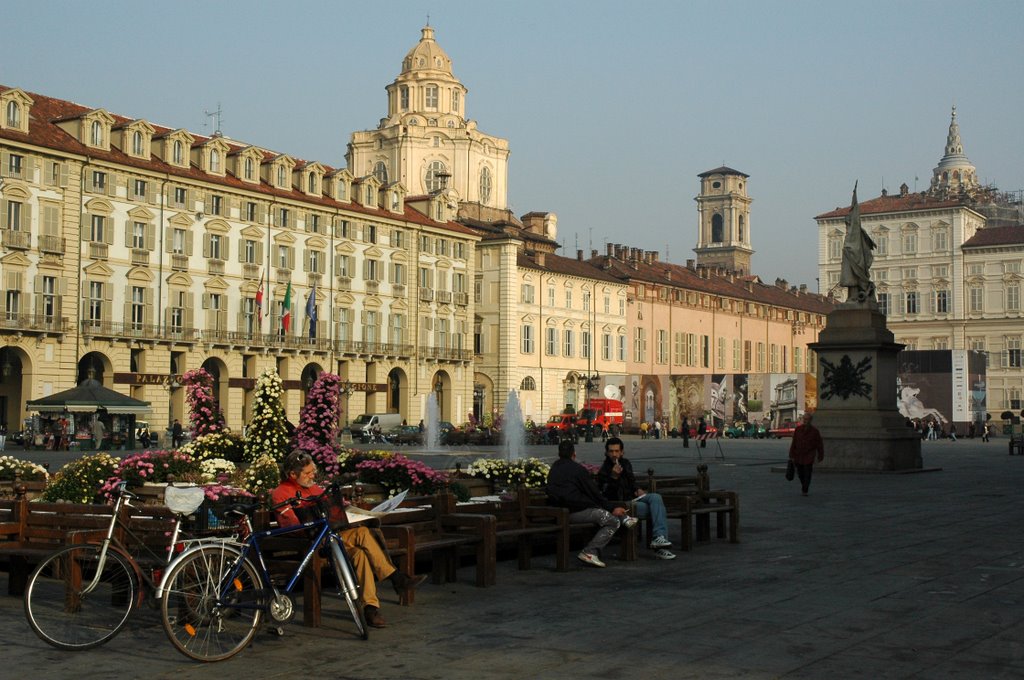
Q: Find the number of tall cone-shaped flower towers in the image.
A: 3